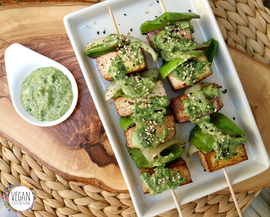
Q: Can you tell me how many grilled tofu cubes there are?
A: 8